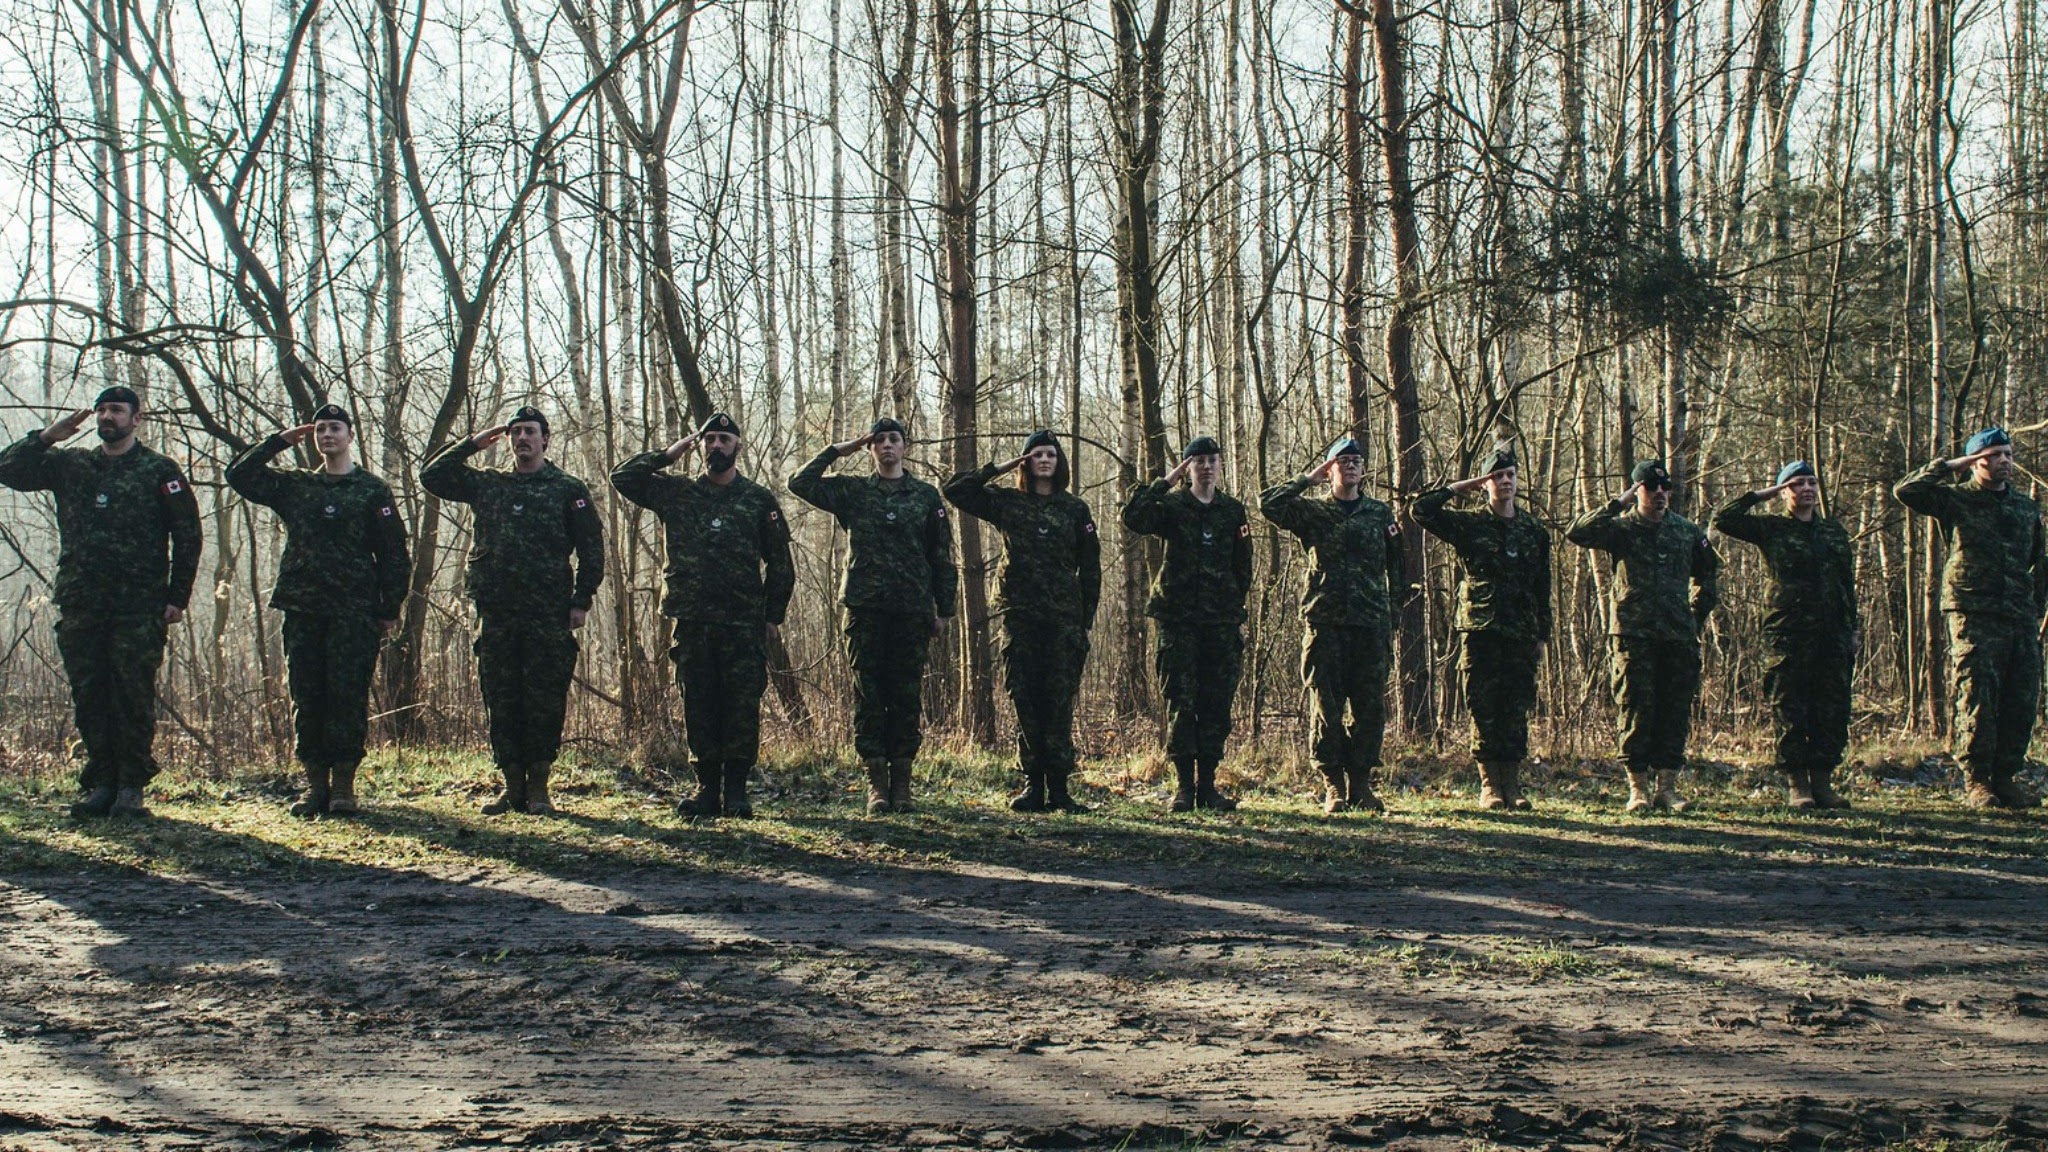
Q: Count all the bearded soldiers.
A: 2